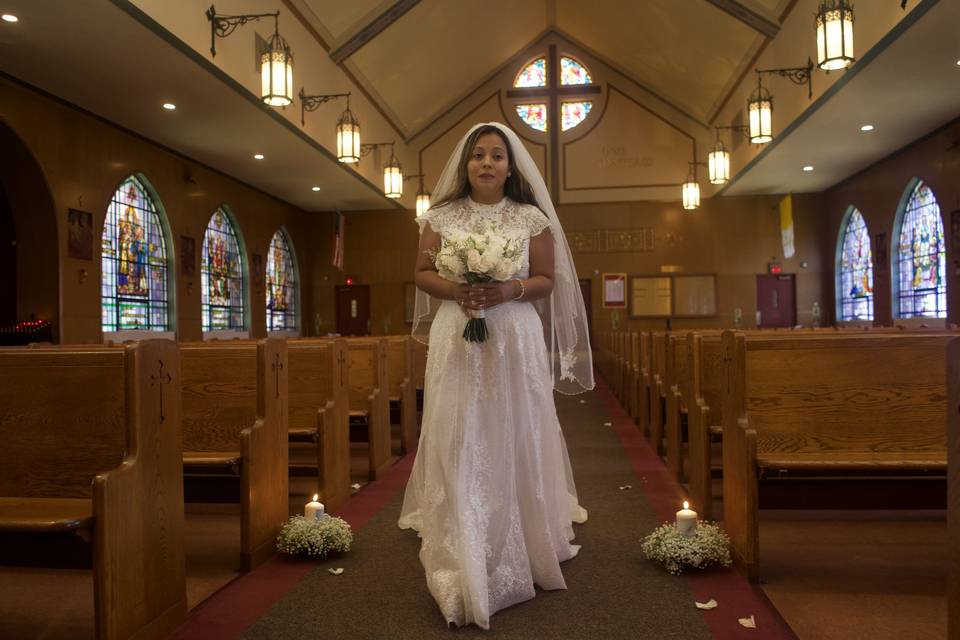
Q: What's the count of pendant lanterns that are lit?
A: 8